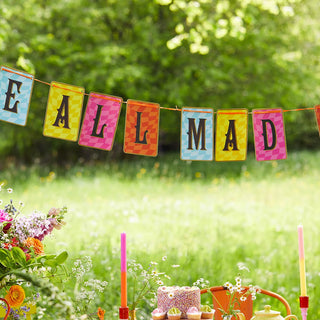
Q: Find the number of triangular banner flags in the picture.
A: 0